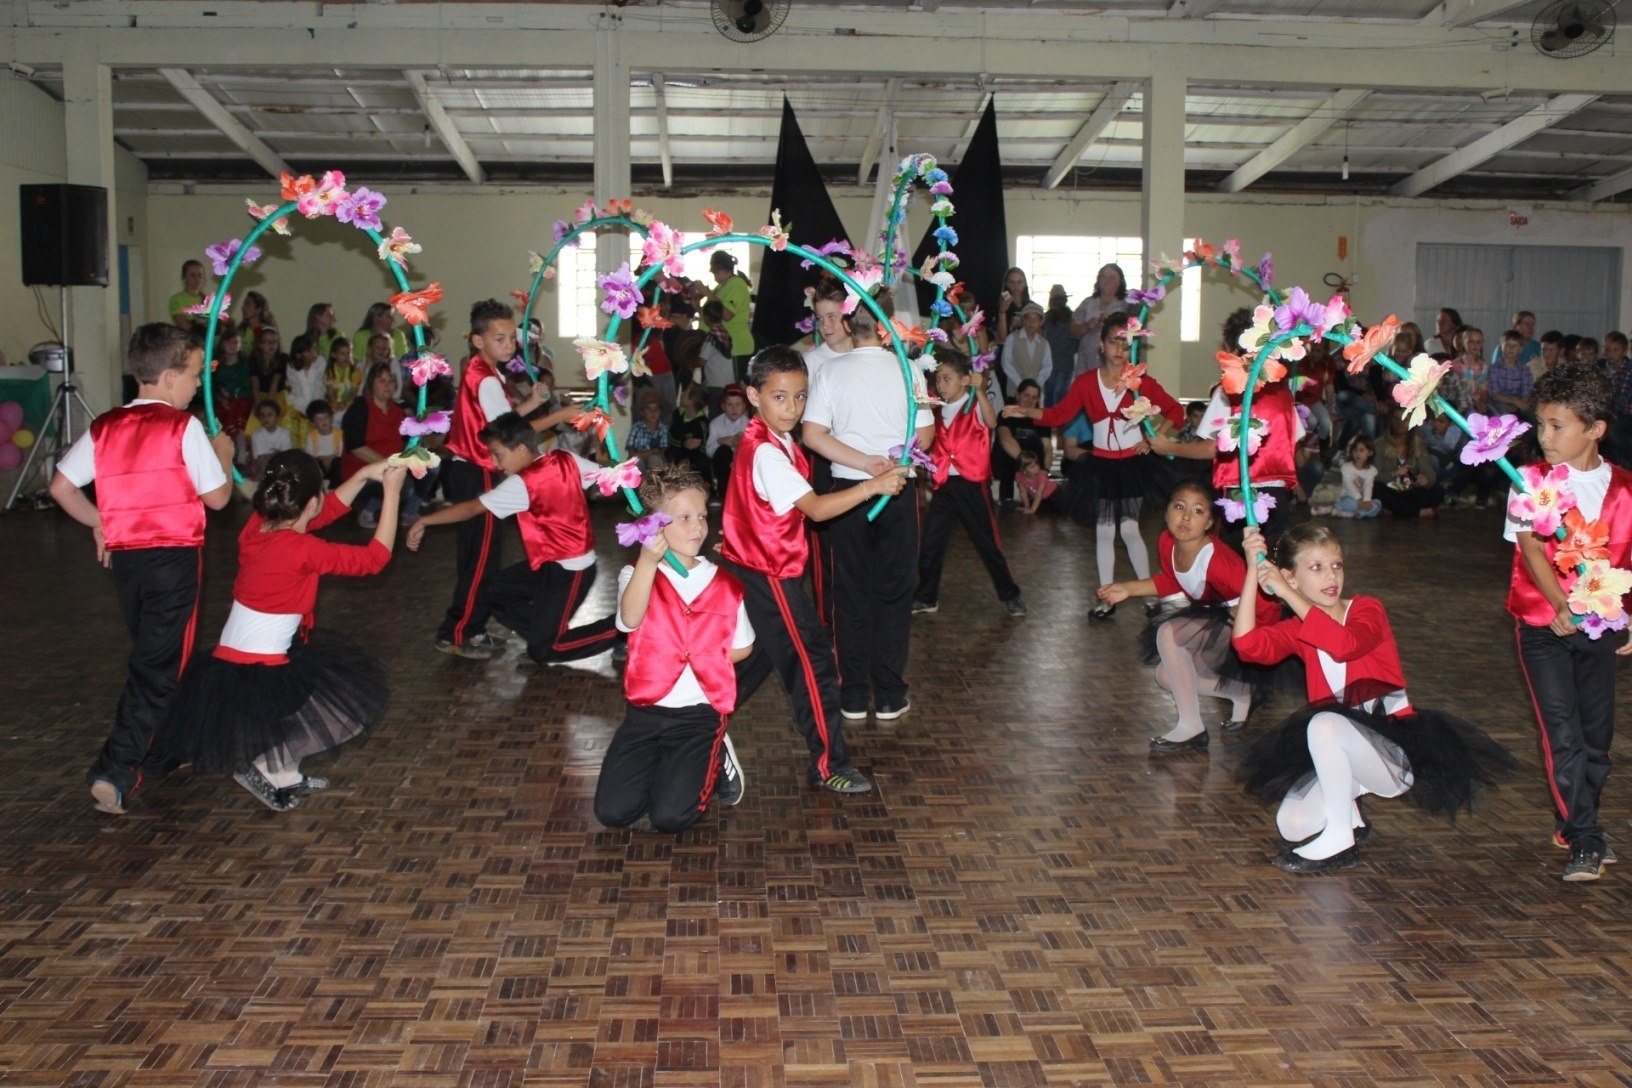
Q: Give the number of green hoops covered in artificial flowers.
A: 7